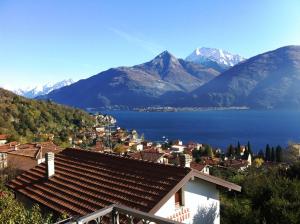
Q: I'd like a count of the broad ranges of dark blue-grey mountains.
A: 2